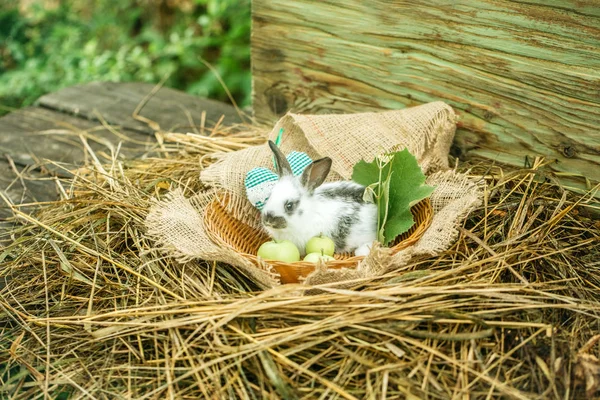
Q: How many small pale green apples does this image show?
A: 3